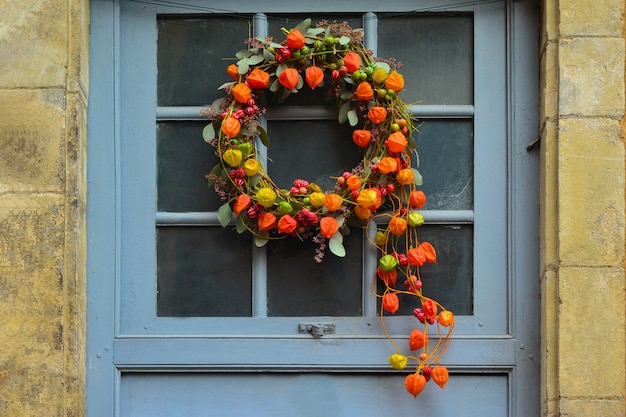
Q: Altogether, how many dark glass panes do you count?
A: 9